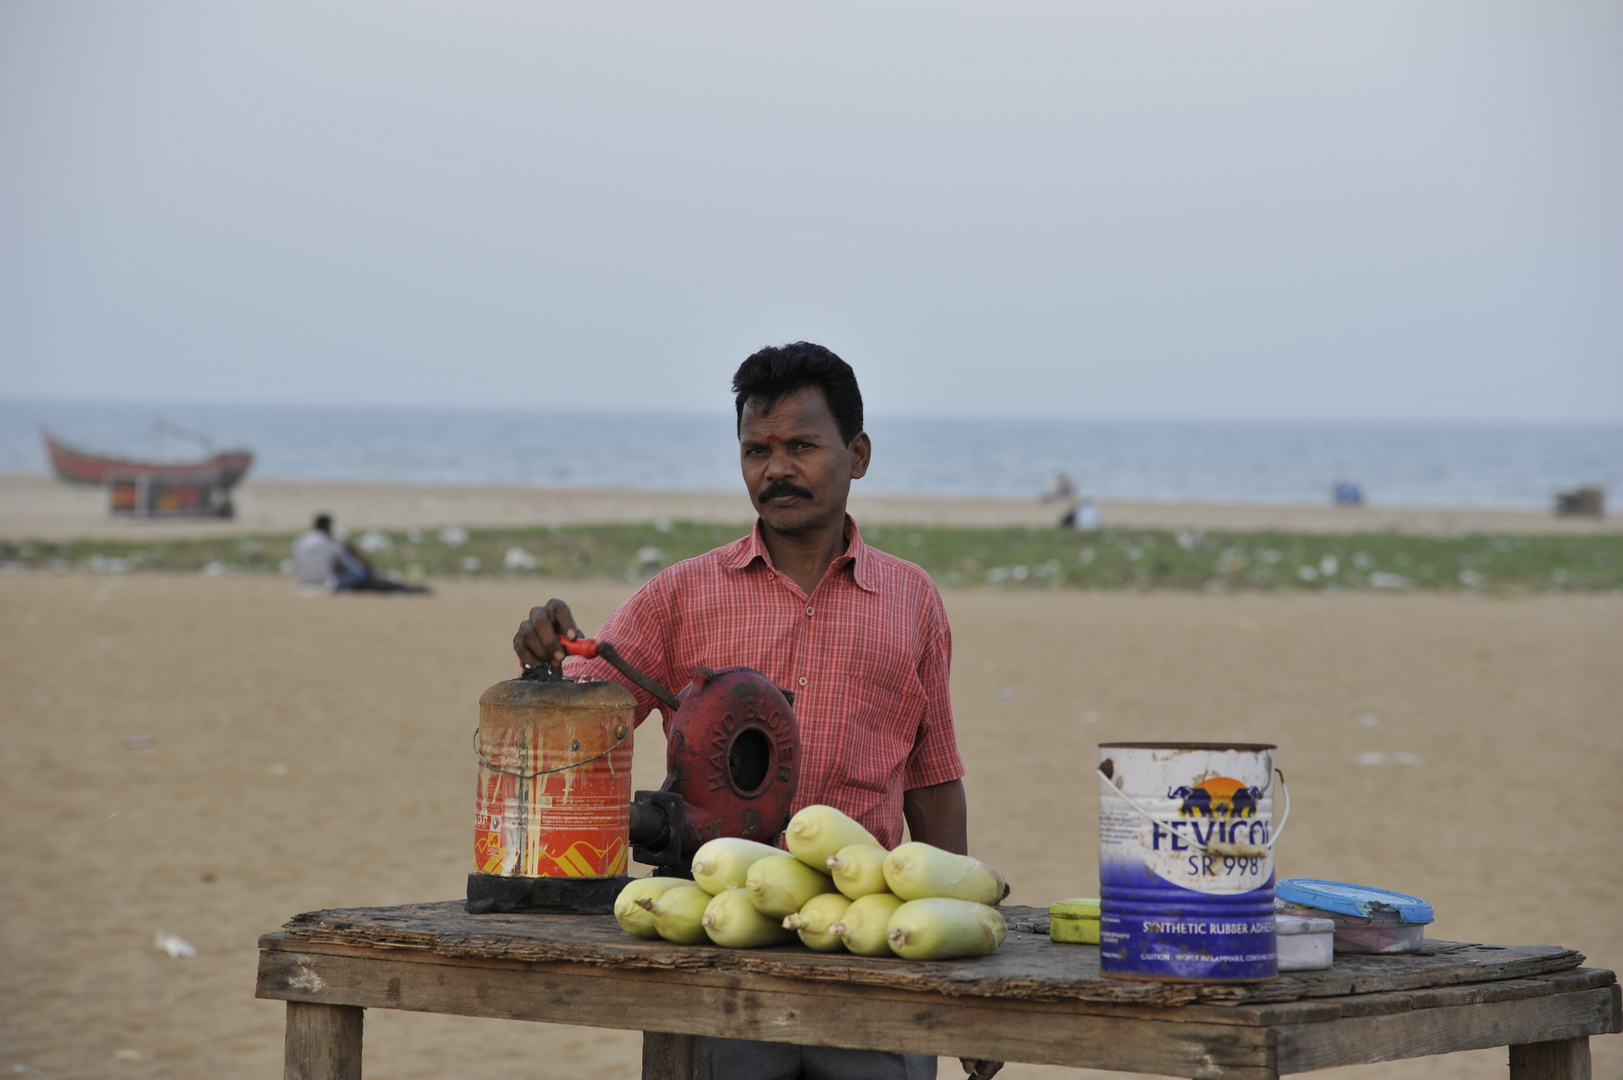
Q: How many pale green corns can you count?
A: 11